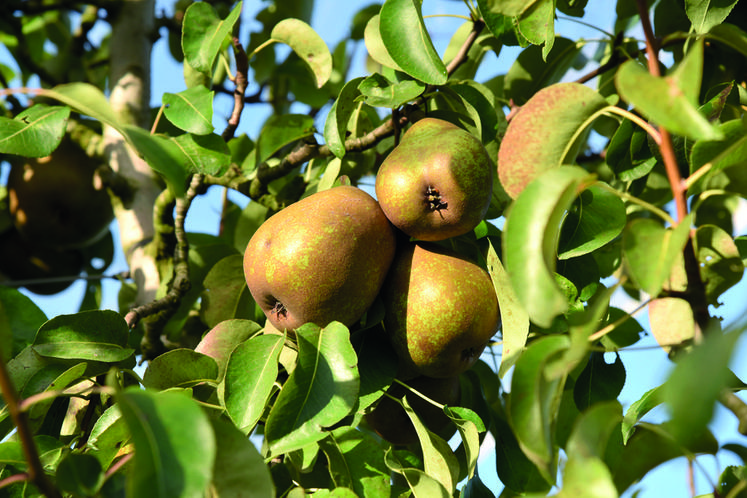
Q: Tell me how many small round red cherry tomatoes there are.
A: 0